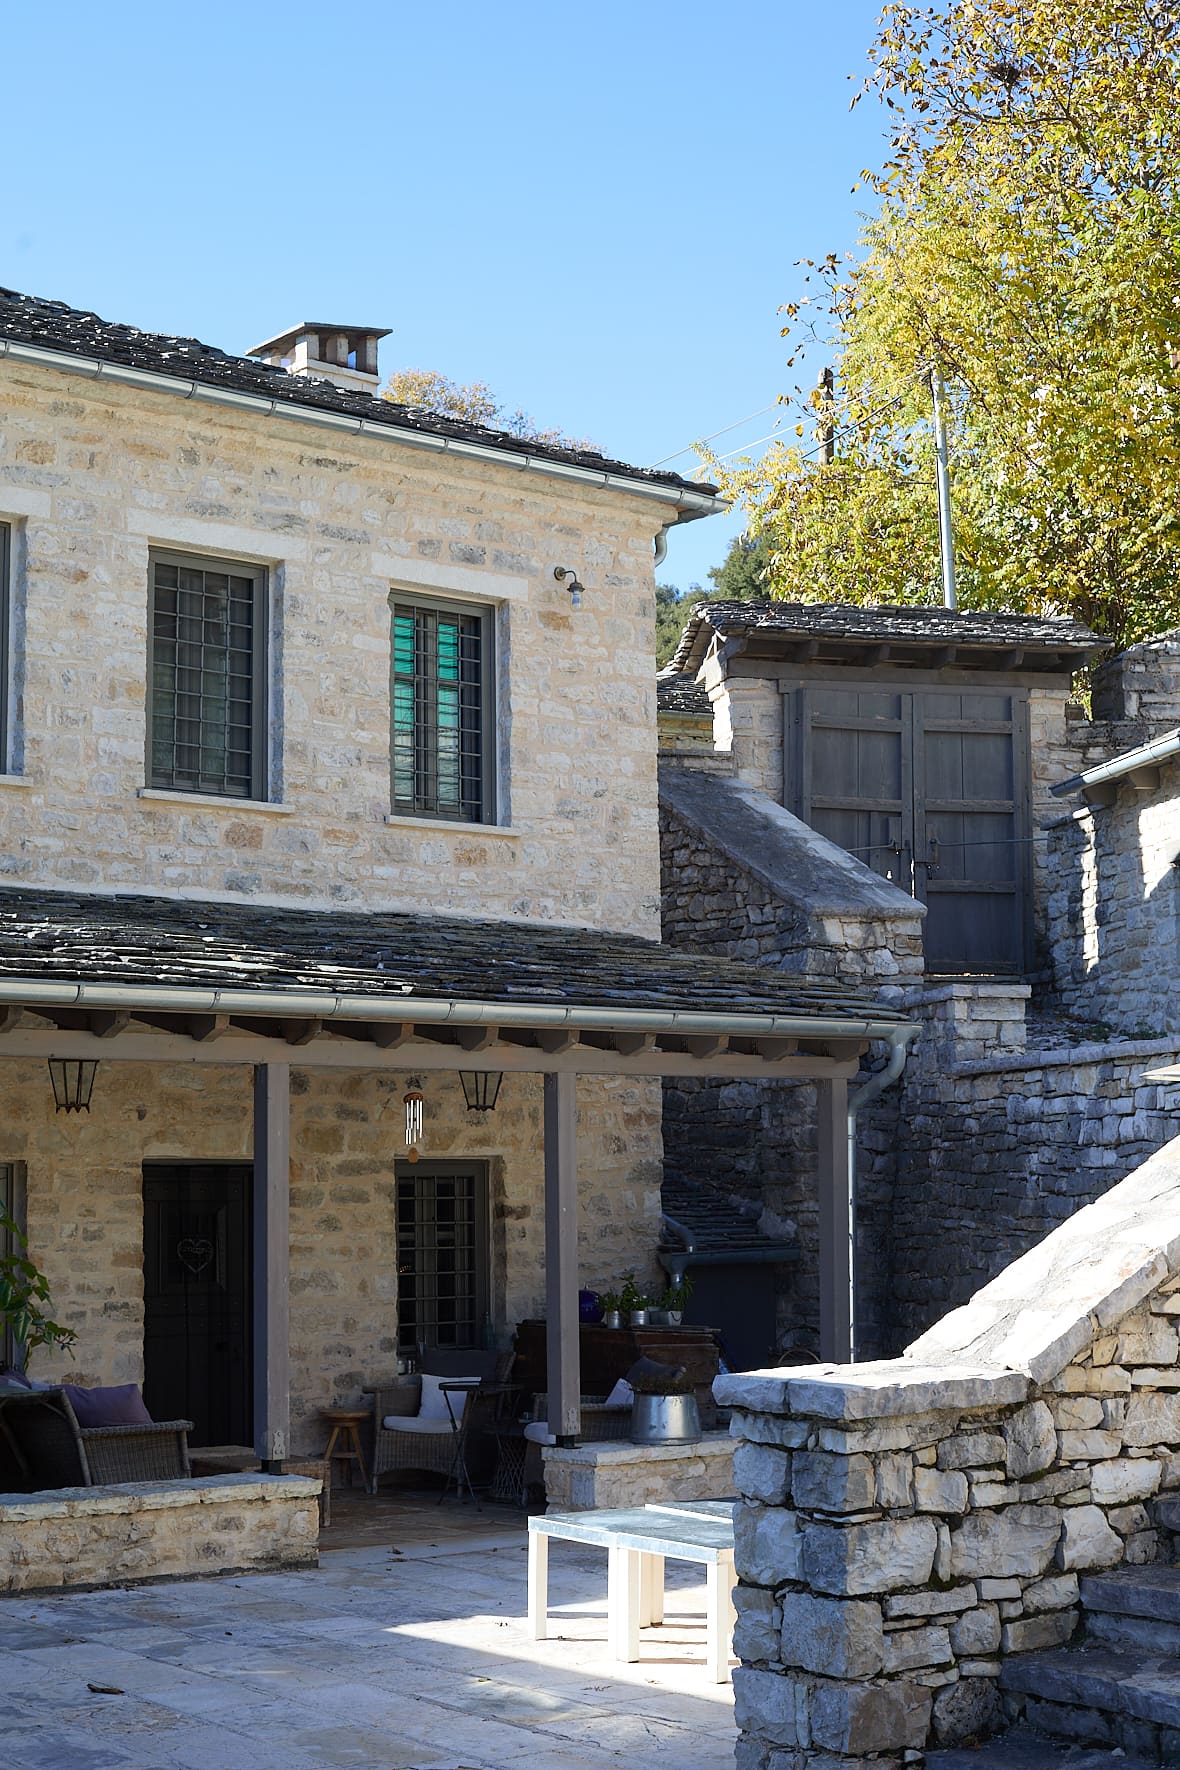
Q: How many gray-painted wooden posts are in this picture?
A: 3